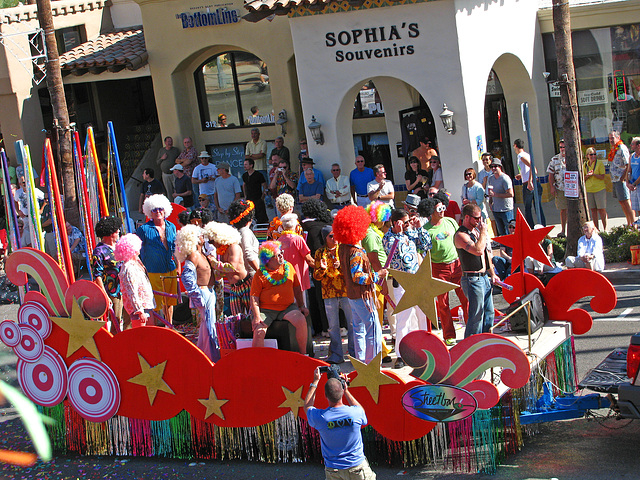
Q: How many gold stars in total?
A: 6